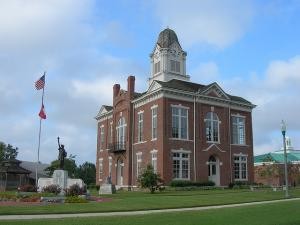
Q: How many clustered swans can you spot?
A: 0